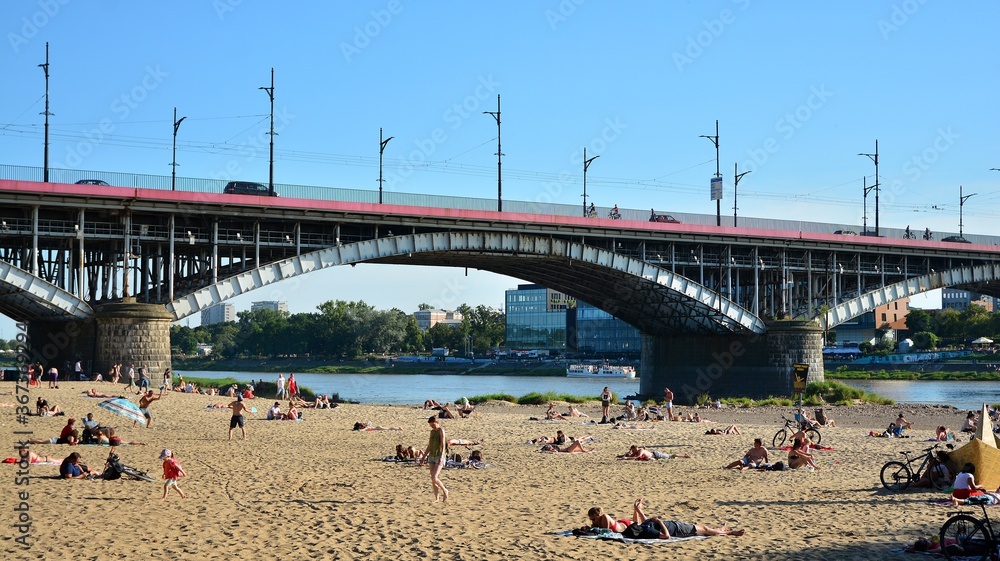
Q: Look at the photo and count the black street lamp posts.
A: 11